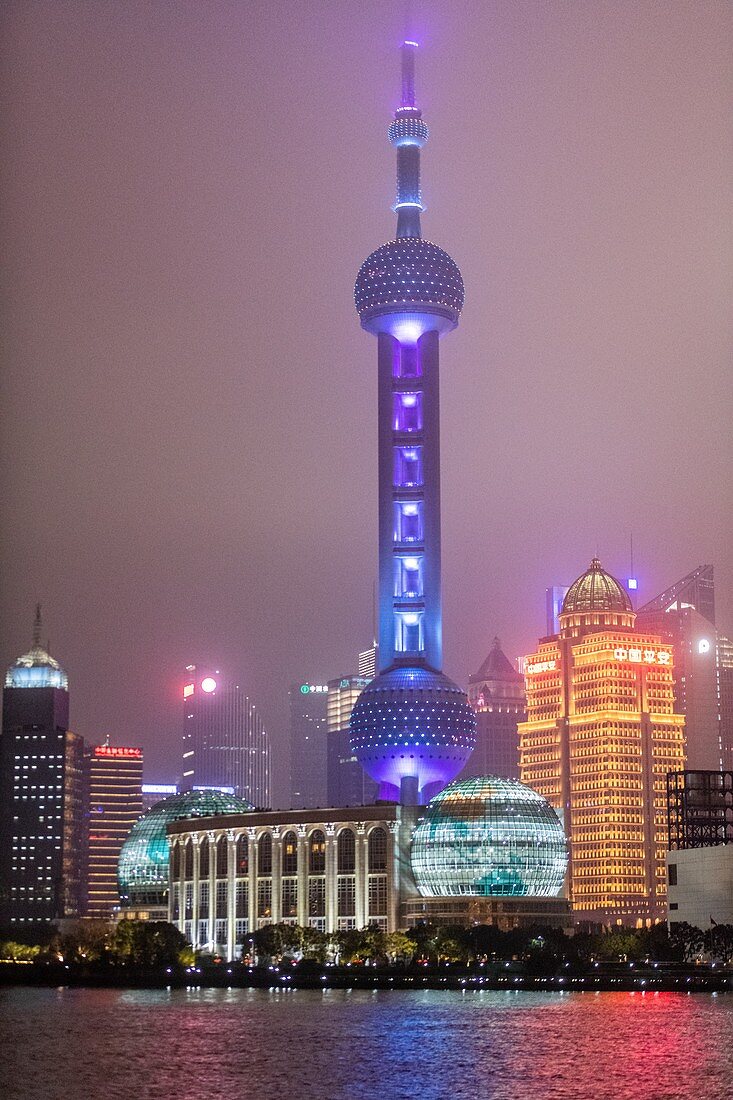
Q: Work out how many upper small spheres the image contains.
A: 1